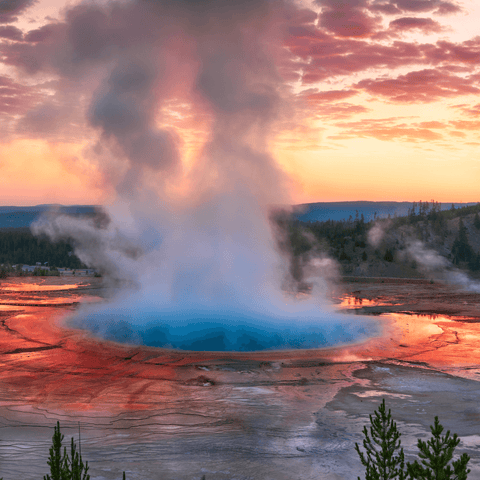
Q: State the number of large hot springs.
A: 1